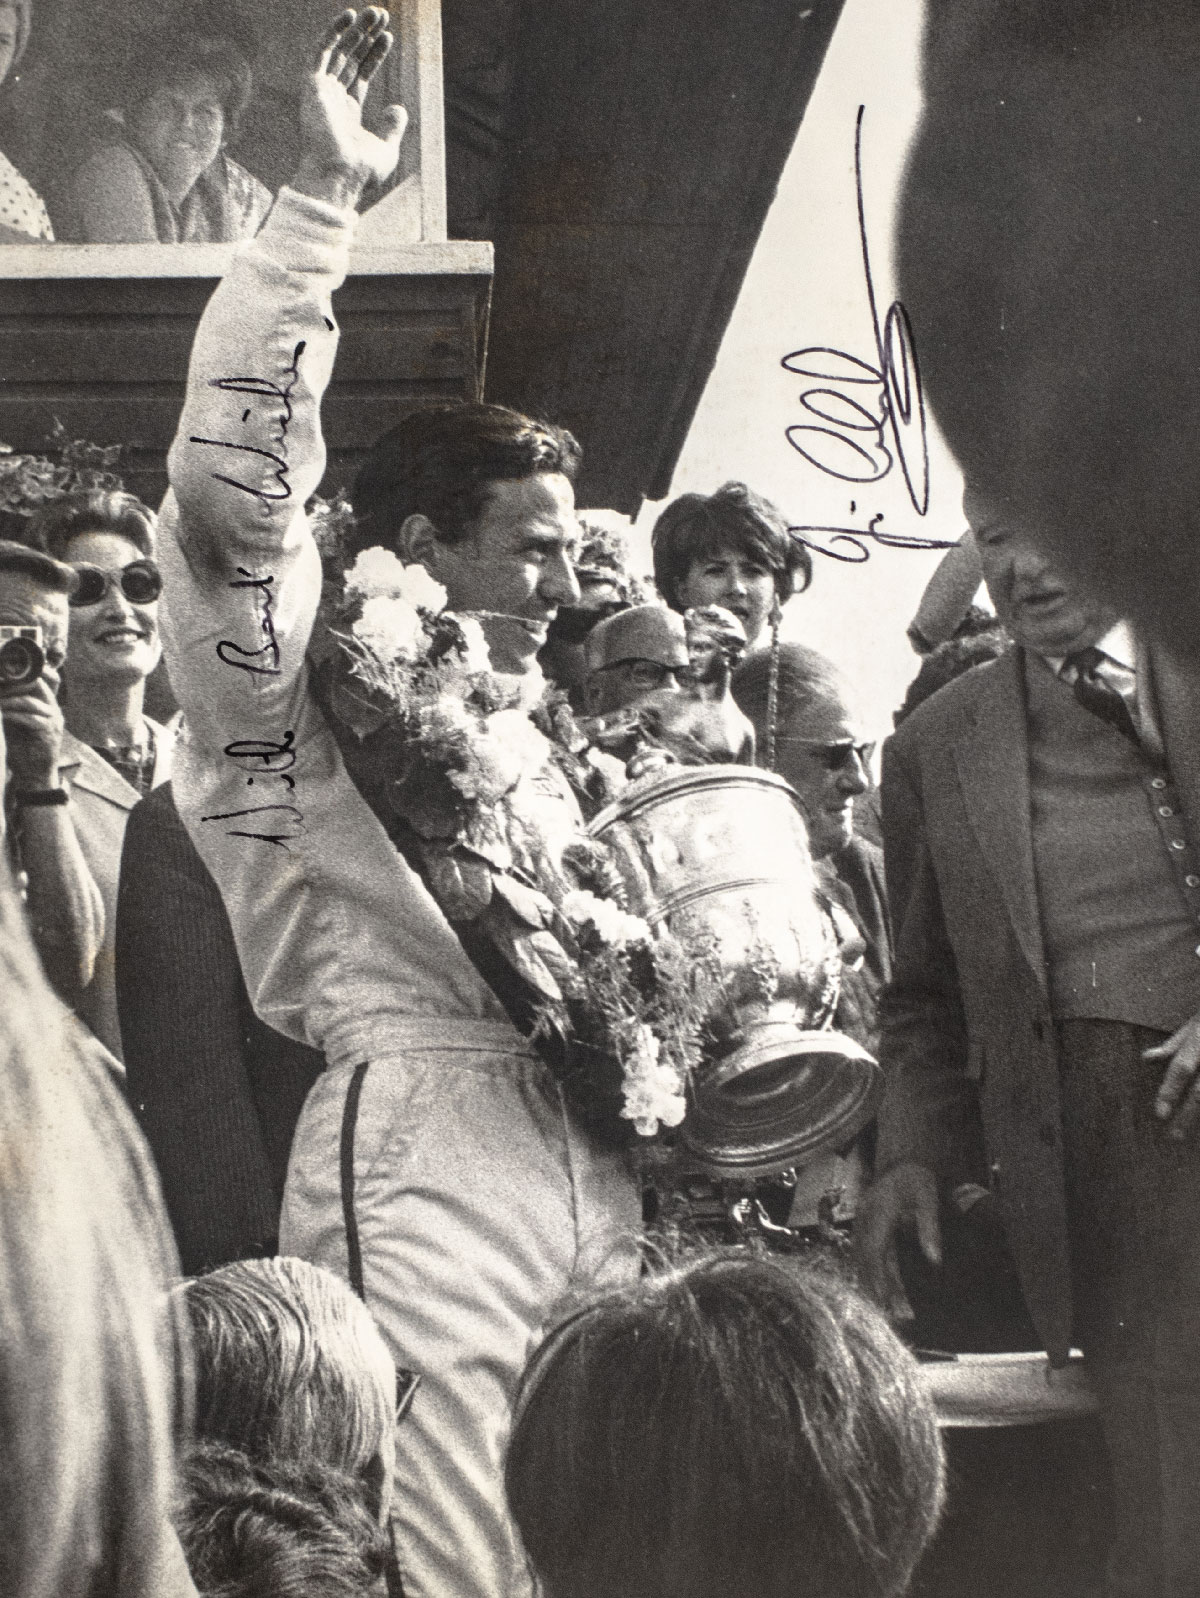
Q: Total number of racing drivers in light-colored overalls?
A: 1